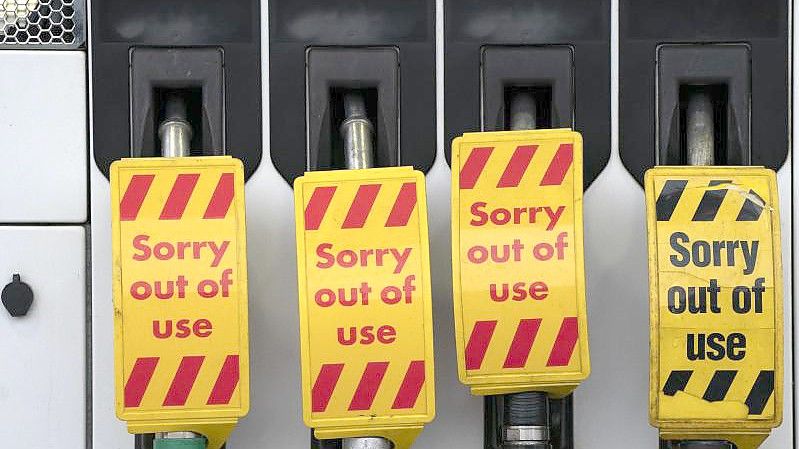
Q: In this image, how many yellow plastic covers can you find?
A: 4